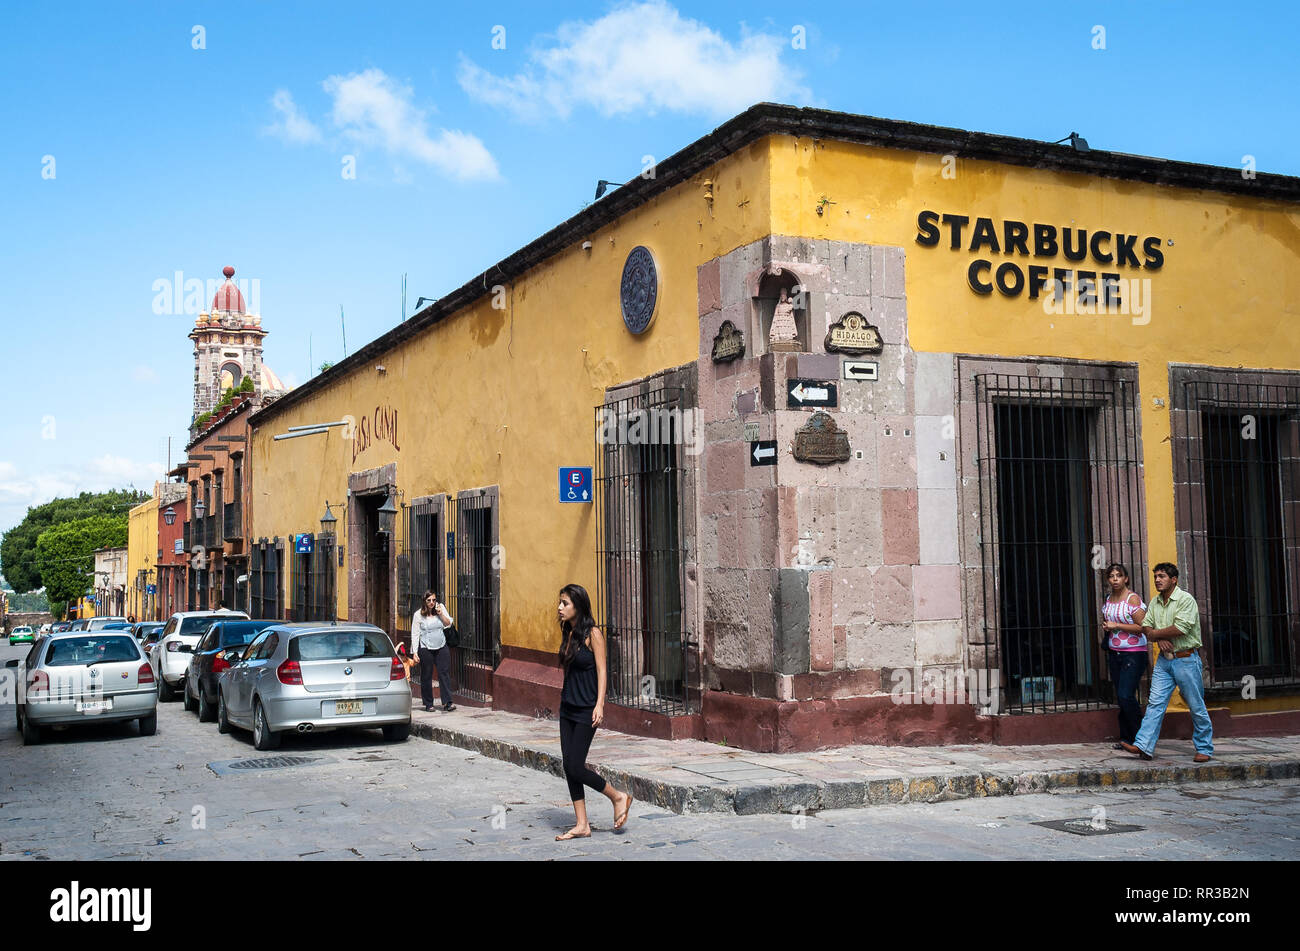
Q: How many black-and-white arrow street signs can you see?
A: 3